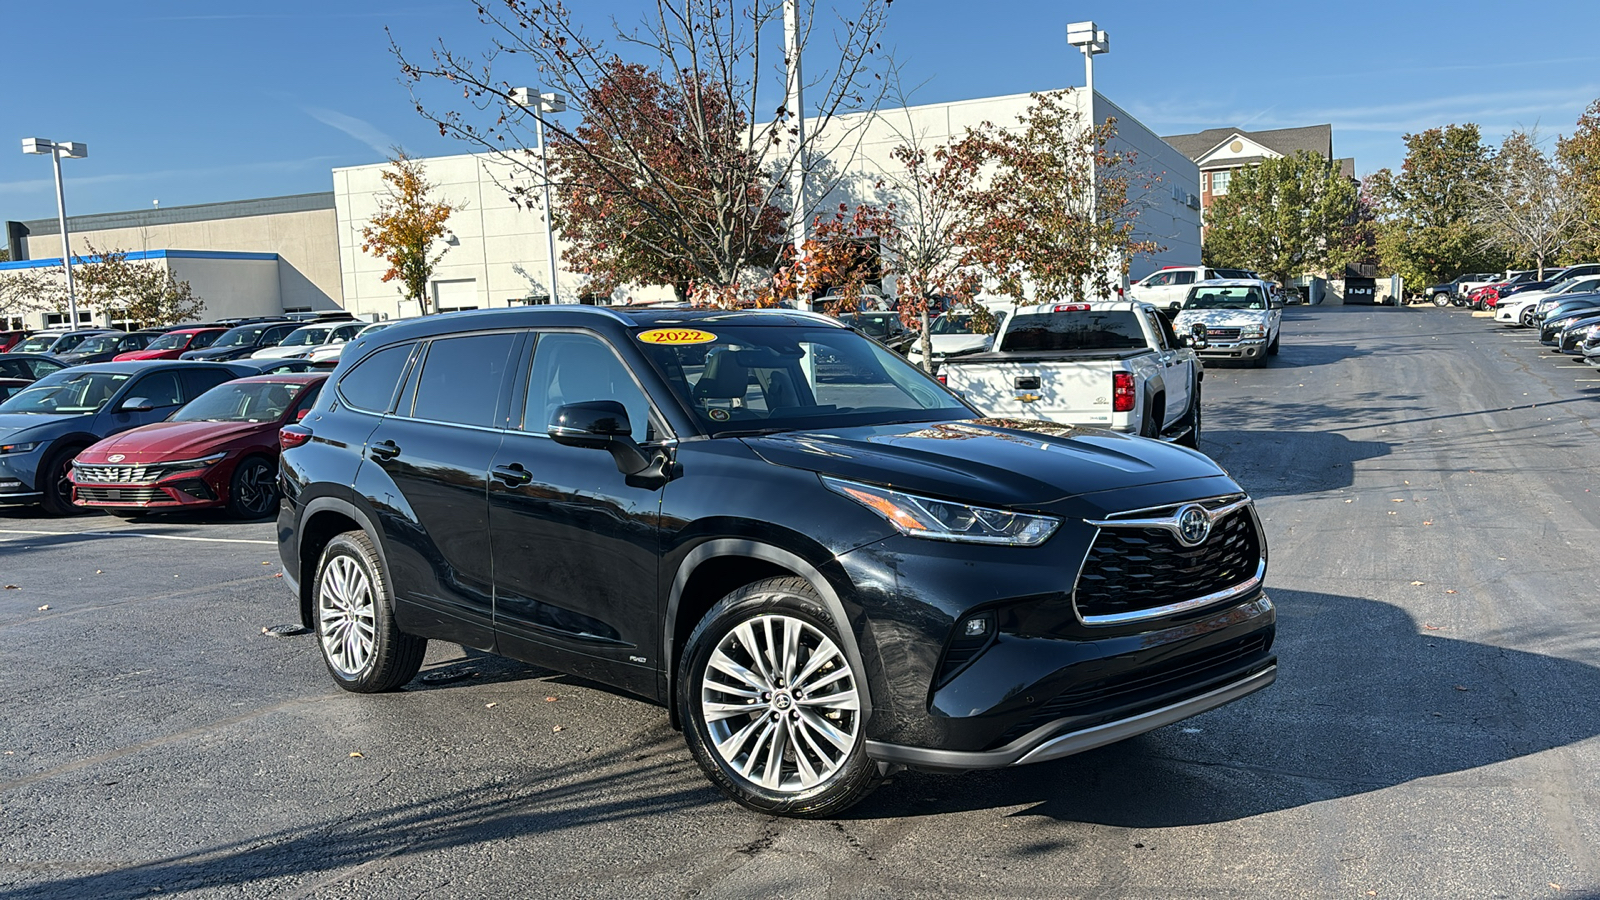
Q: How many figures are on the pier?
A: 0